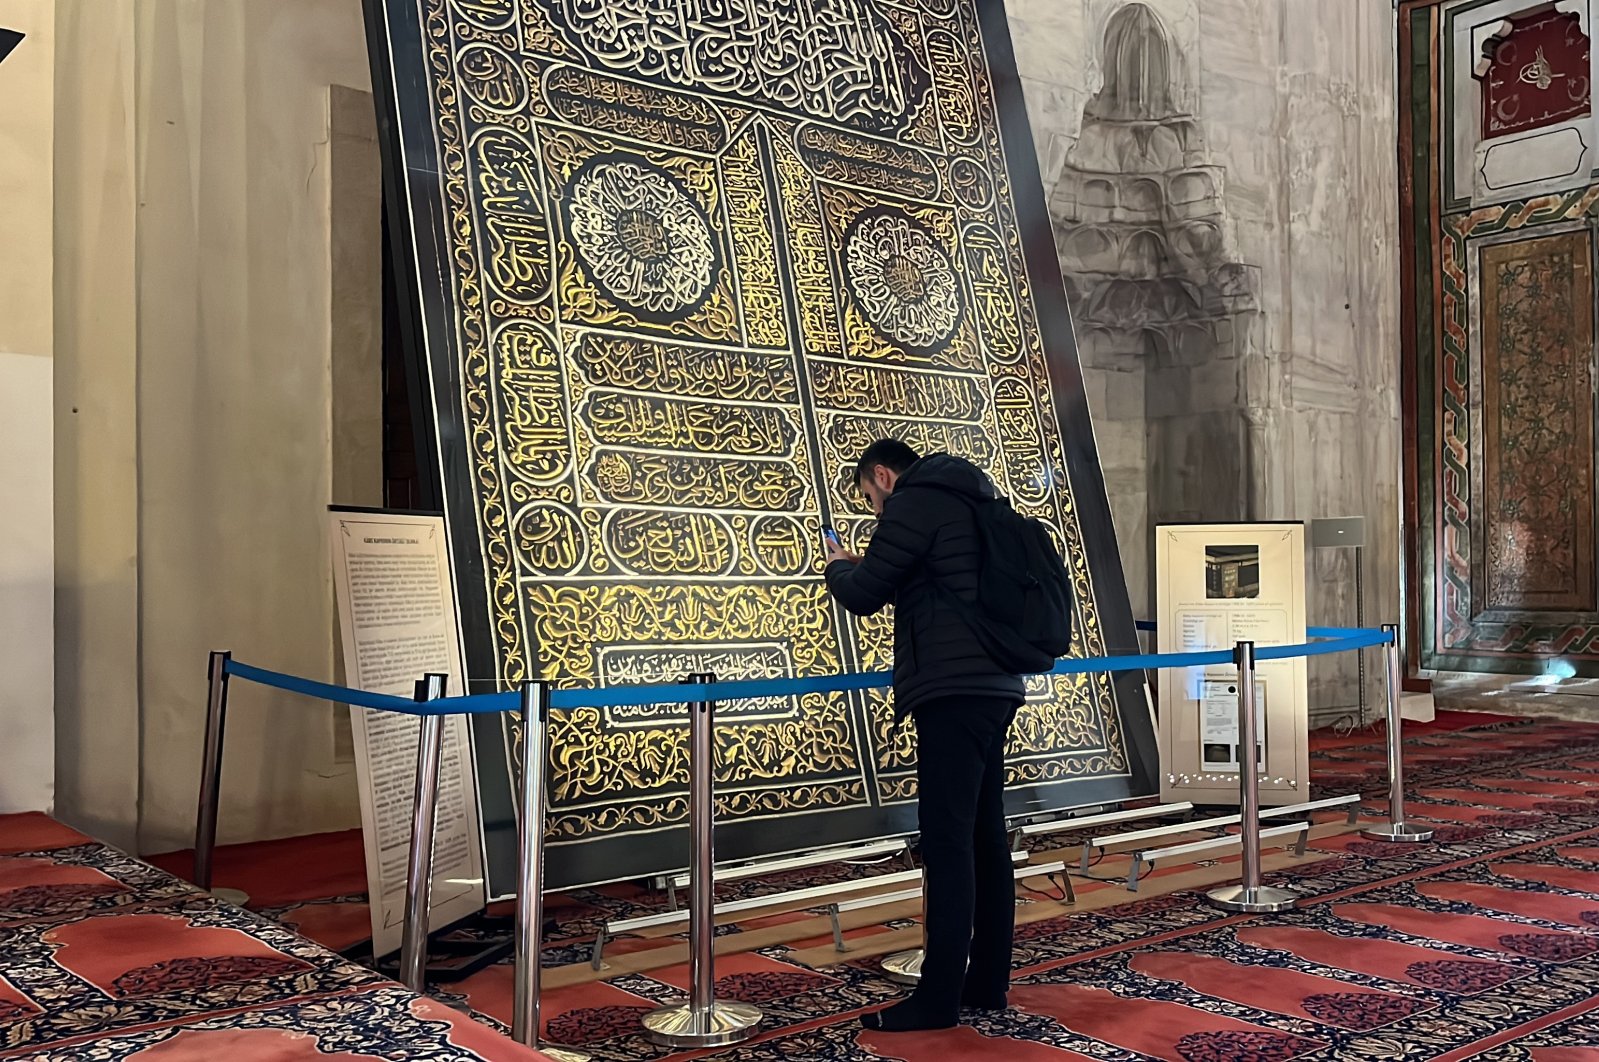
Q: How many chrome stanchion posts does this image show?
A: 7